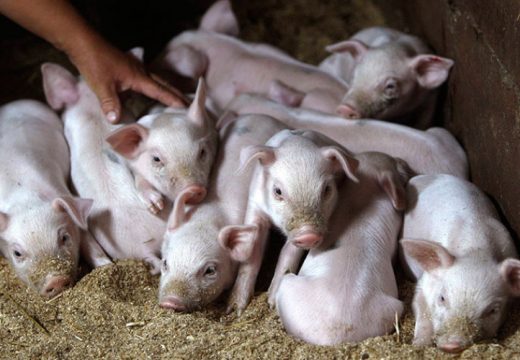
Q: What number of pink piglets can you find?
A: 10